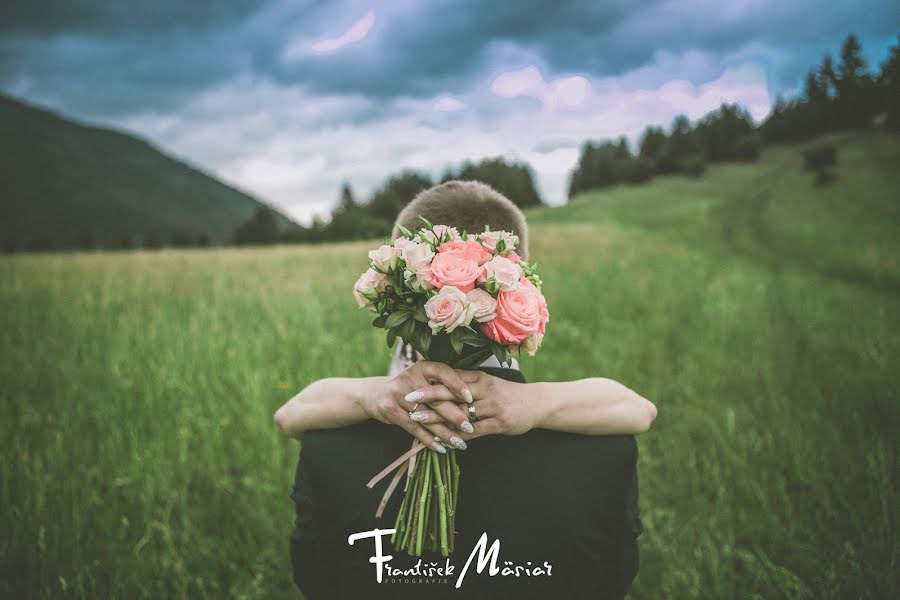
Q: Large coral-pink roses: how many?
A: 2